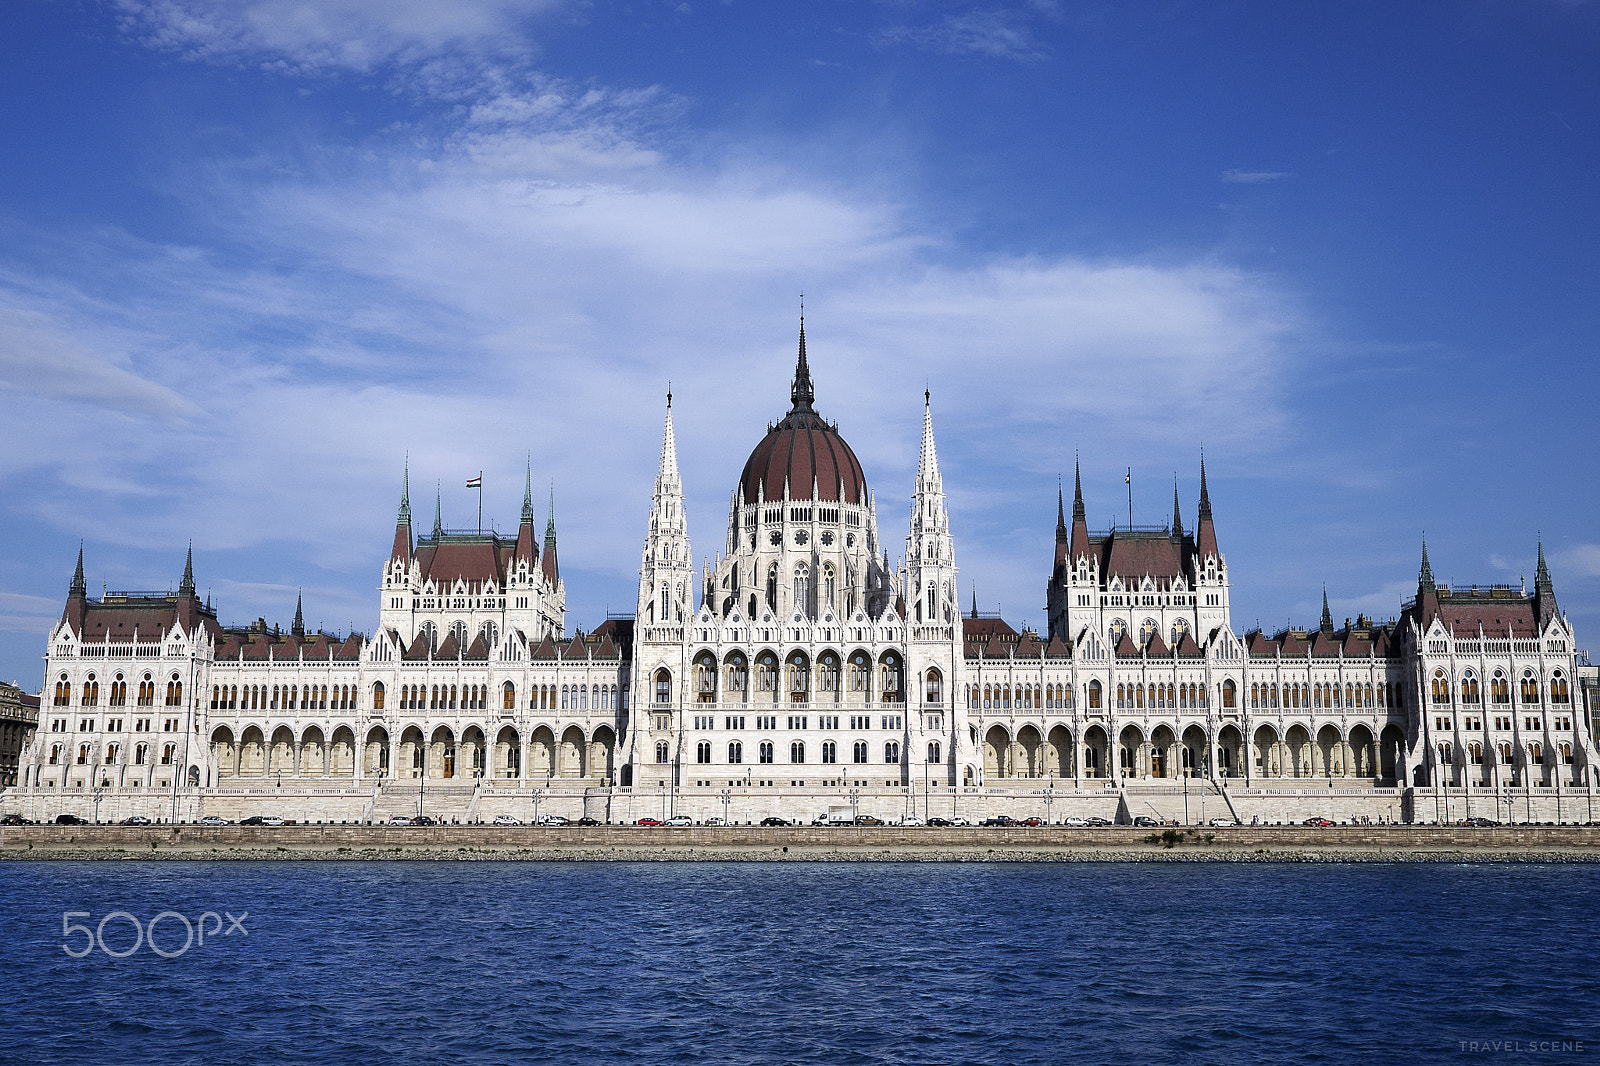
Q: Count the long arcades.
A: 2